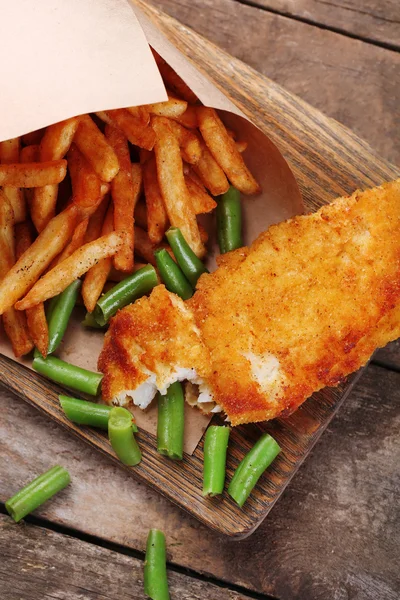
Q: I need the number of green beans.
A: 13